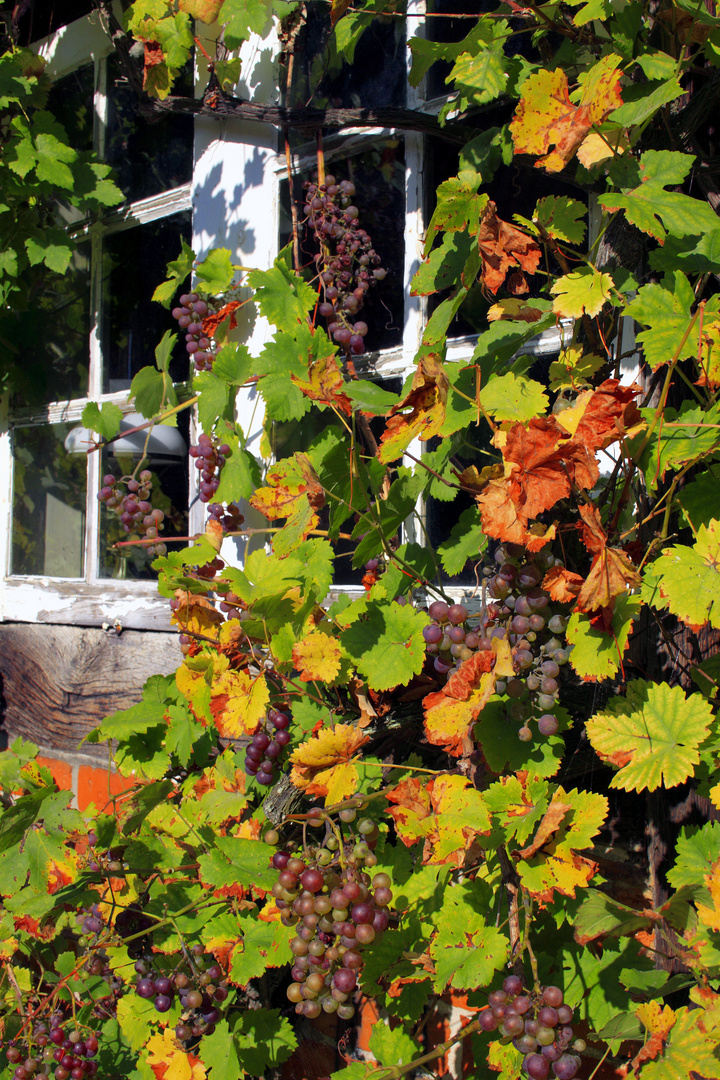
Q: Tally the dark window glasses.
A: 12